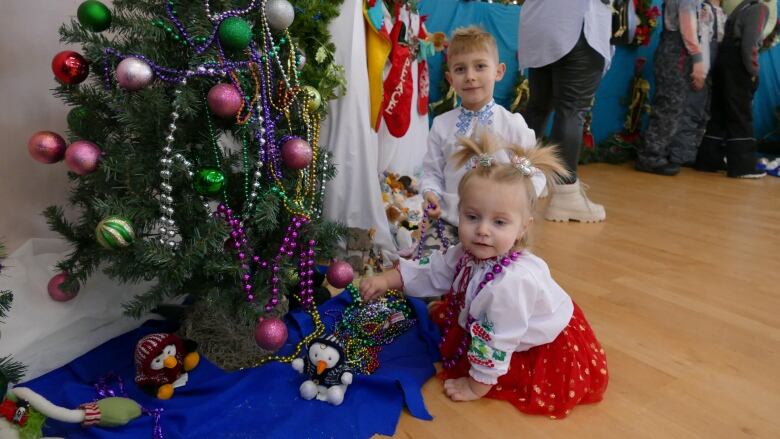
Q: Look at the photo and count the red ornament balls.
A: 1